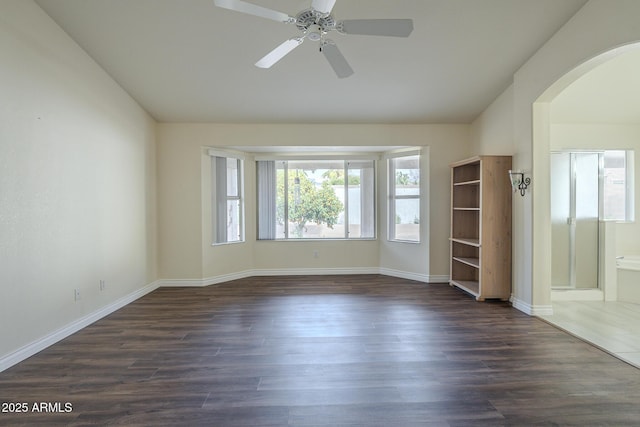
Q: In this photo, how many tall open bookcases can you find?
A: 1